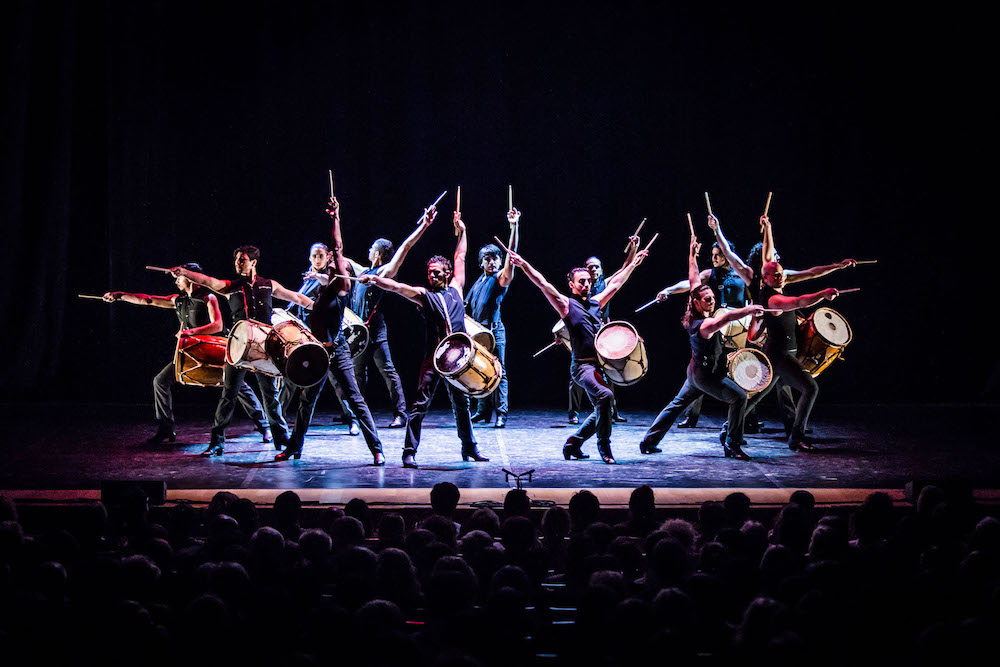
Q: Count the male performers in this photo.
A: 13